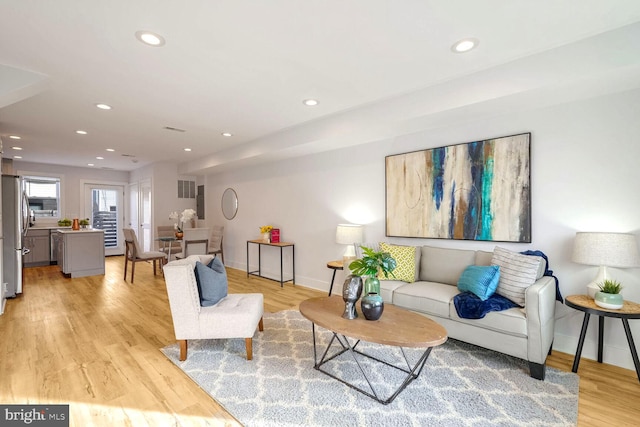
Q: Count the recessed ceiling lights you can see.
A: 13